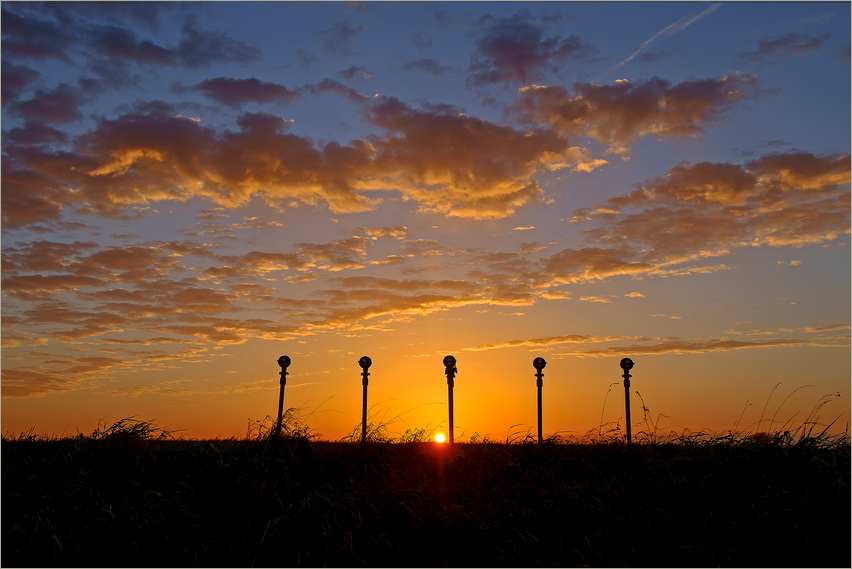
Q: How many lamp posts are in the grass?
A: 5